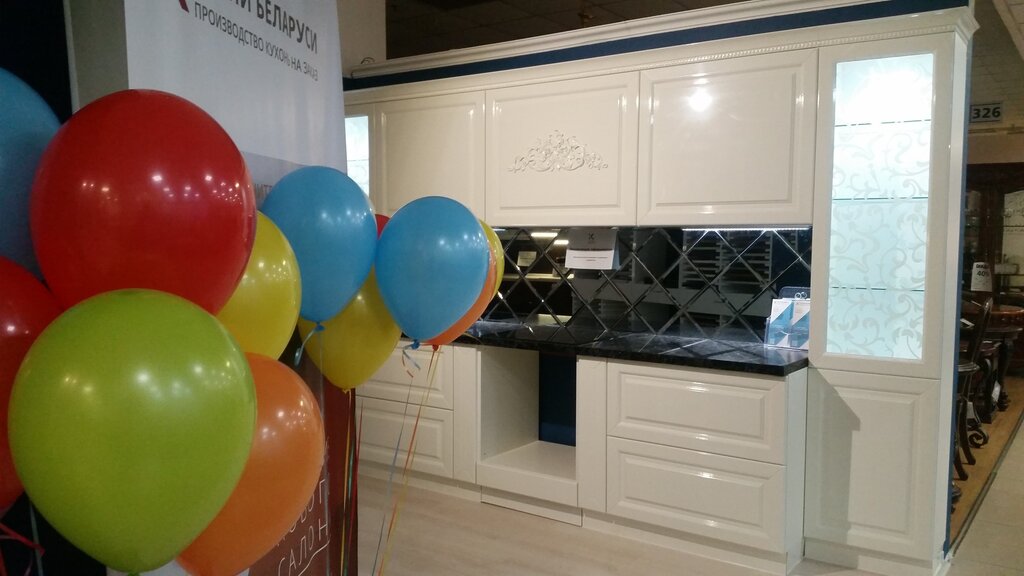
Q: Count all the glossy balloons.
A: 12